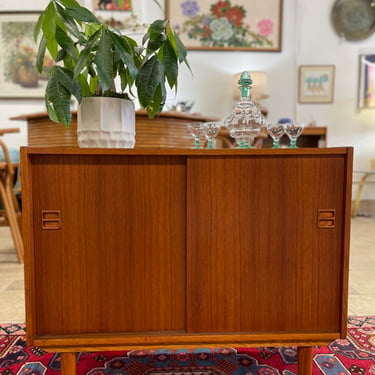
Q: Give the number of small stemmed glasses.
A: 4